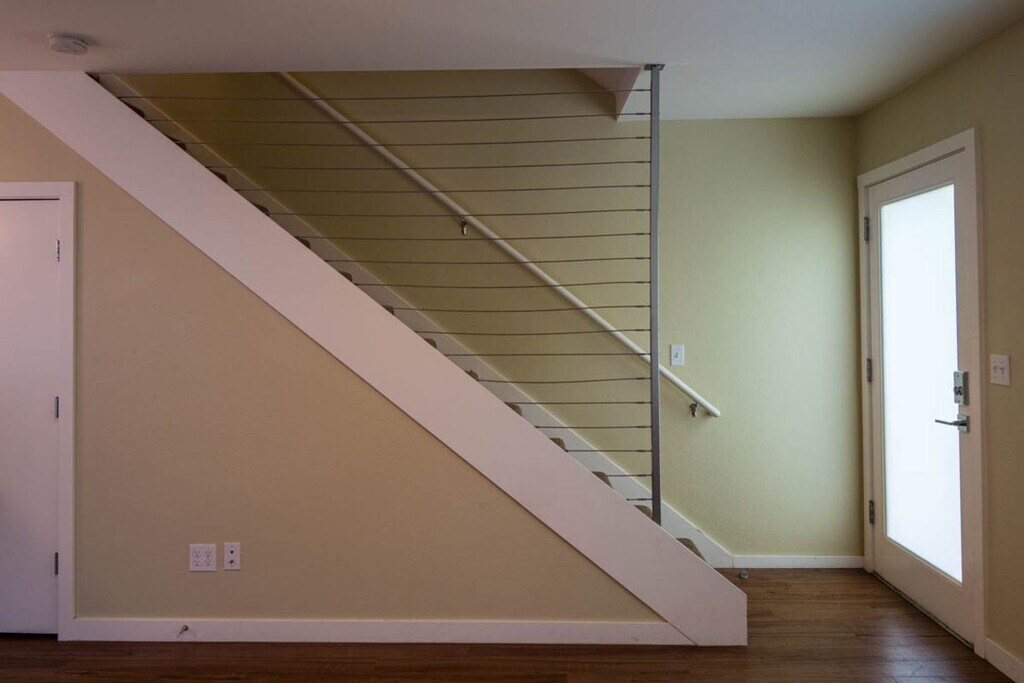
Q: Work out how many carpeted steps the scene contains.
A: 15